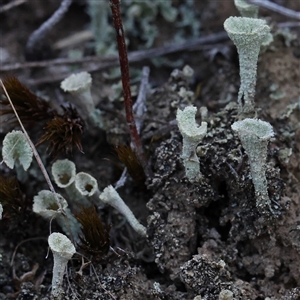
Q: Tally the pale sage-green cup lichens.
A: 11